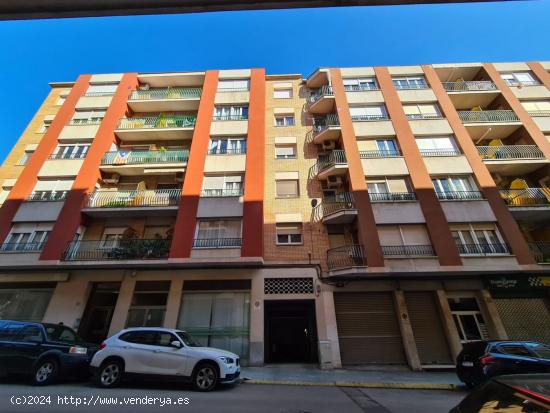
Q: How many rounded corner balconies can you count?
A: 5